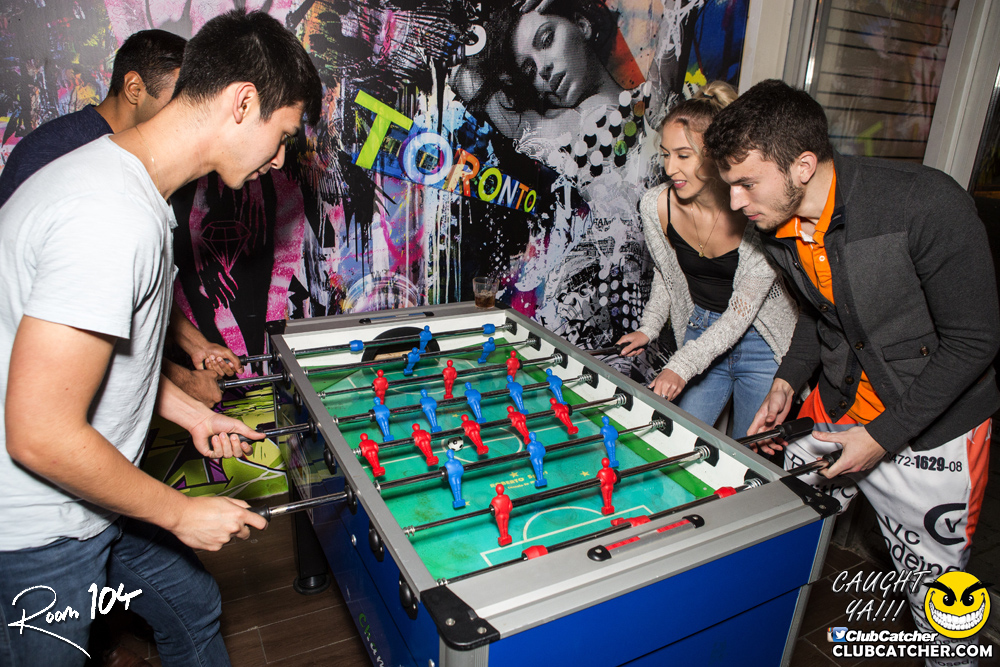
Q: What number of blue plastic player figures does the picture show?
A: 11